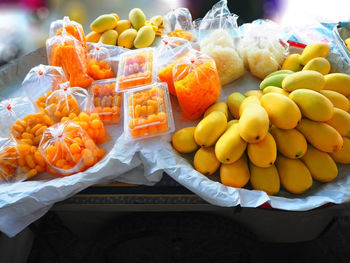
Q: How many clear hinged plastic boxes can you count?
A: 3